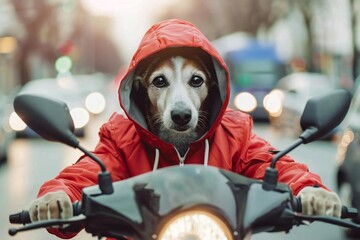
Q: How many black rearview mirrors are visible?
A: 2